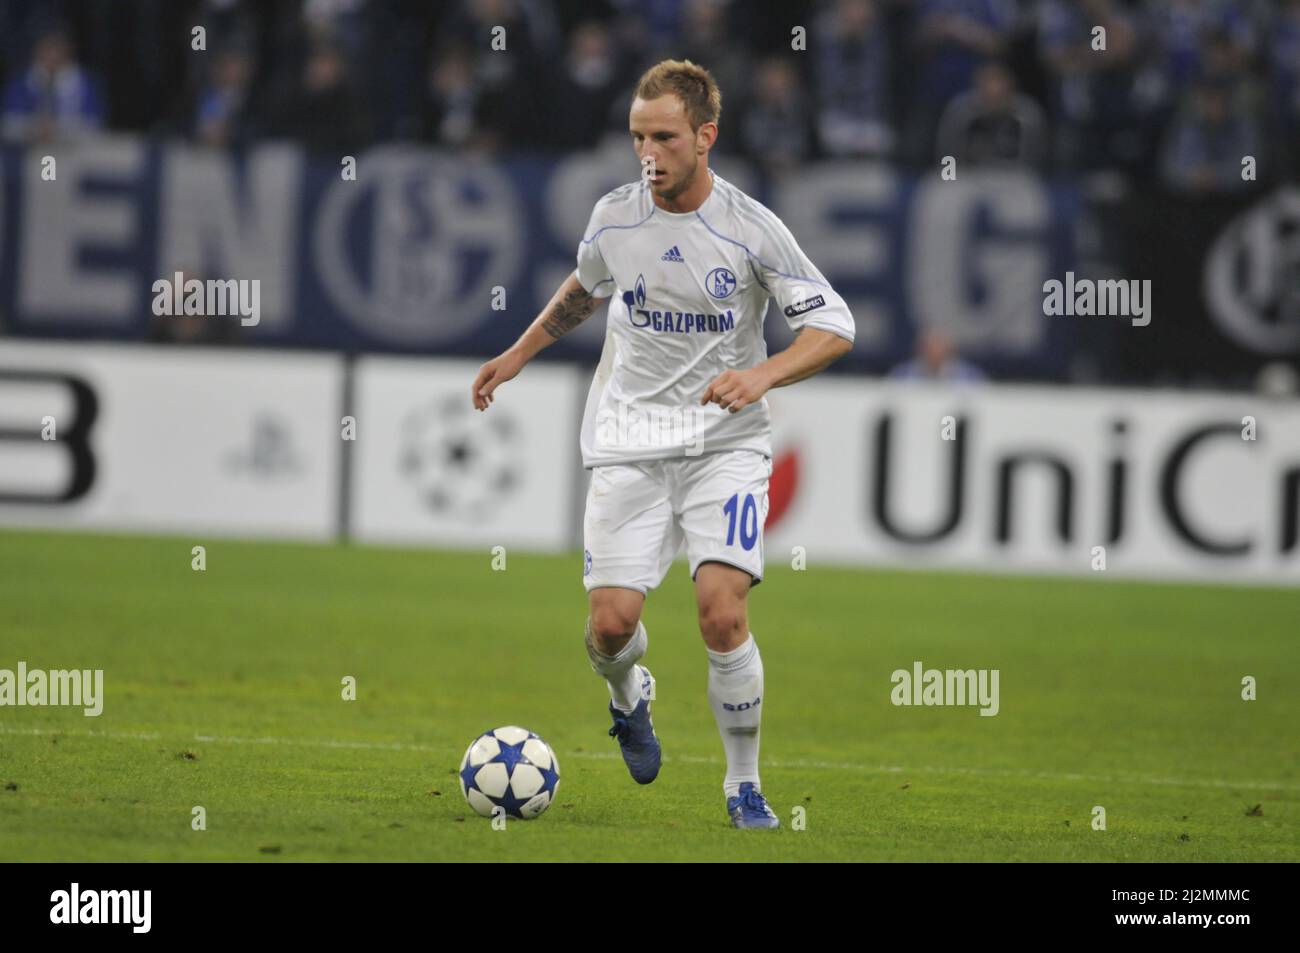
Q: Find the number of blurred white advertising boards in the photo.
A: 3